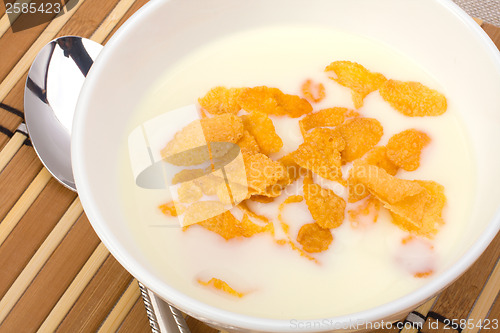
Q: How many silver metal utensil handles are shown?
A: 1